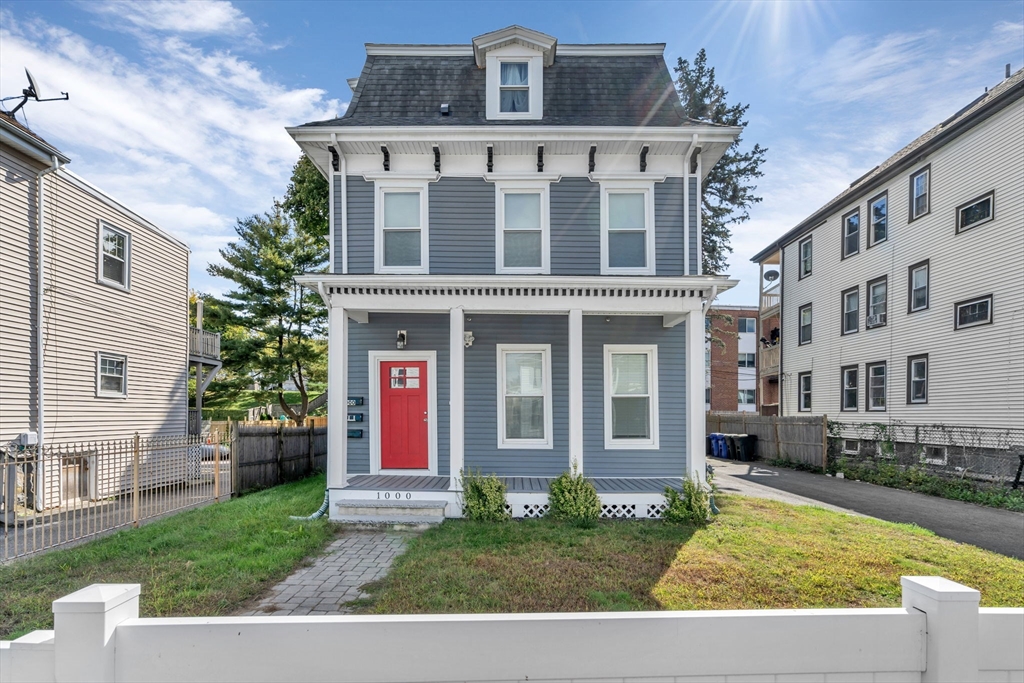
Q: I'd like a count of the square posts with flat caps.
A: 2